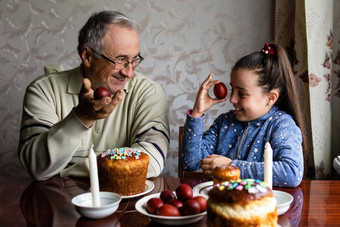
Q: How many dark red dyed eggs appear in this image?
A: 9